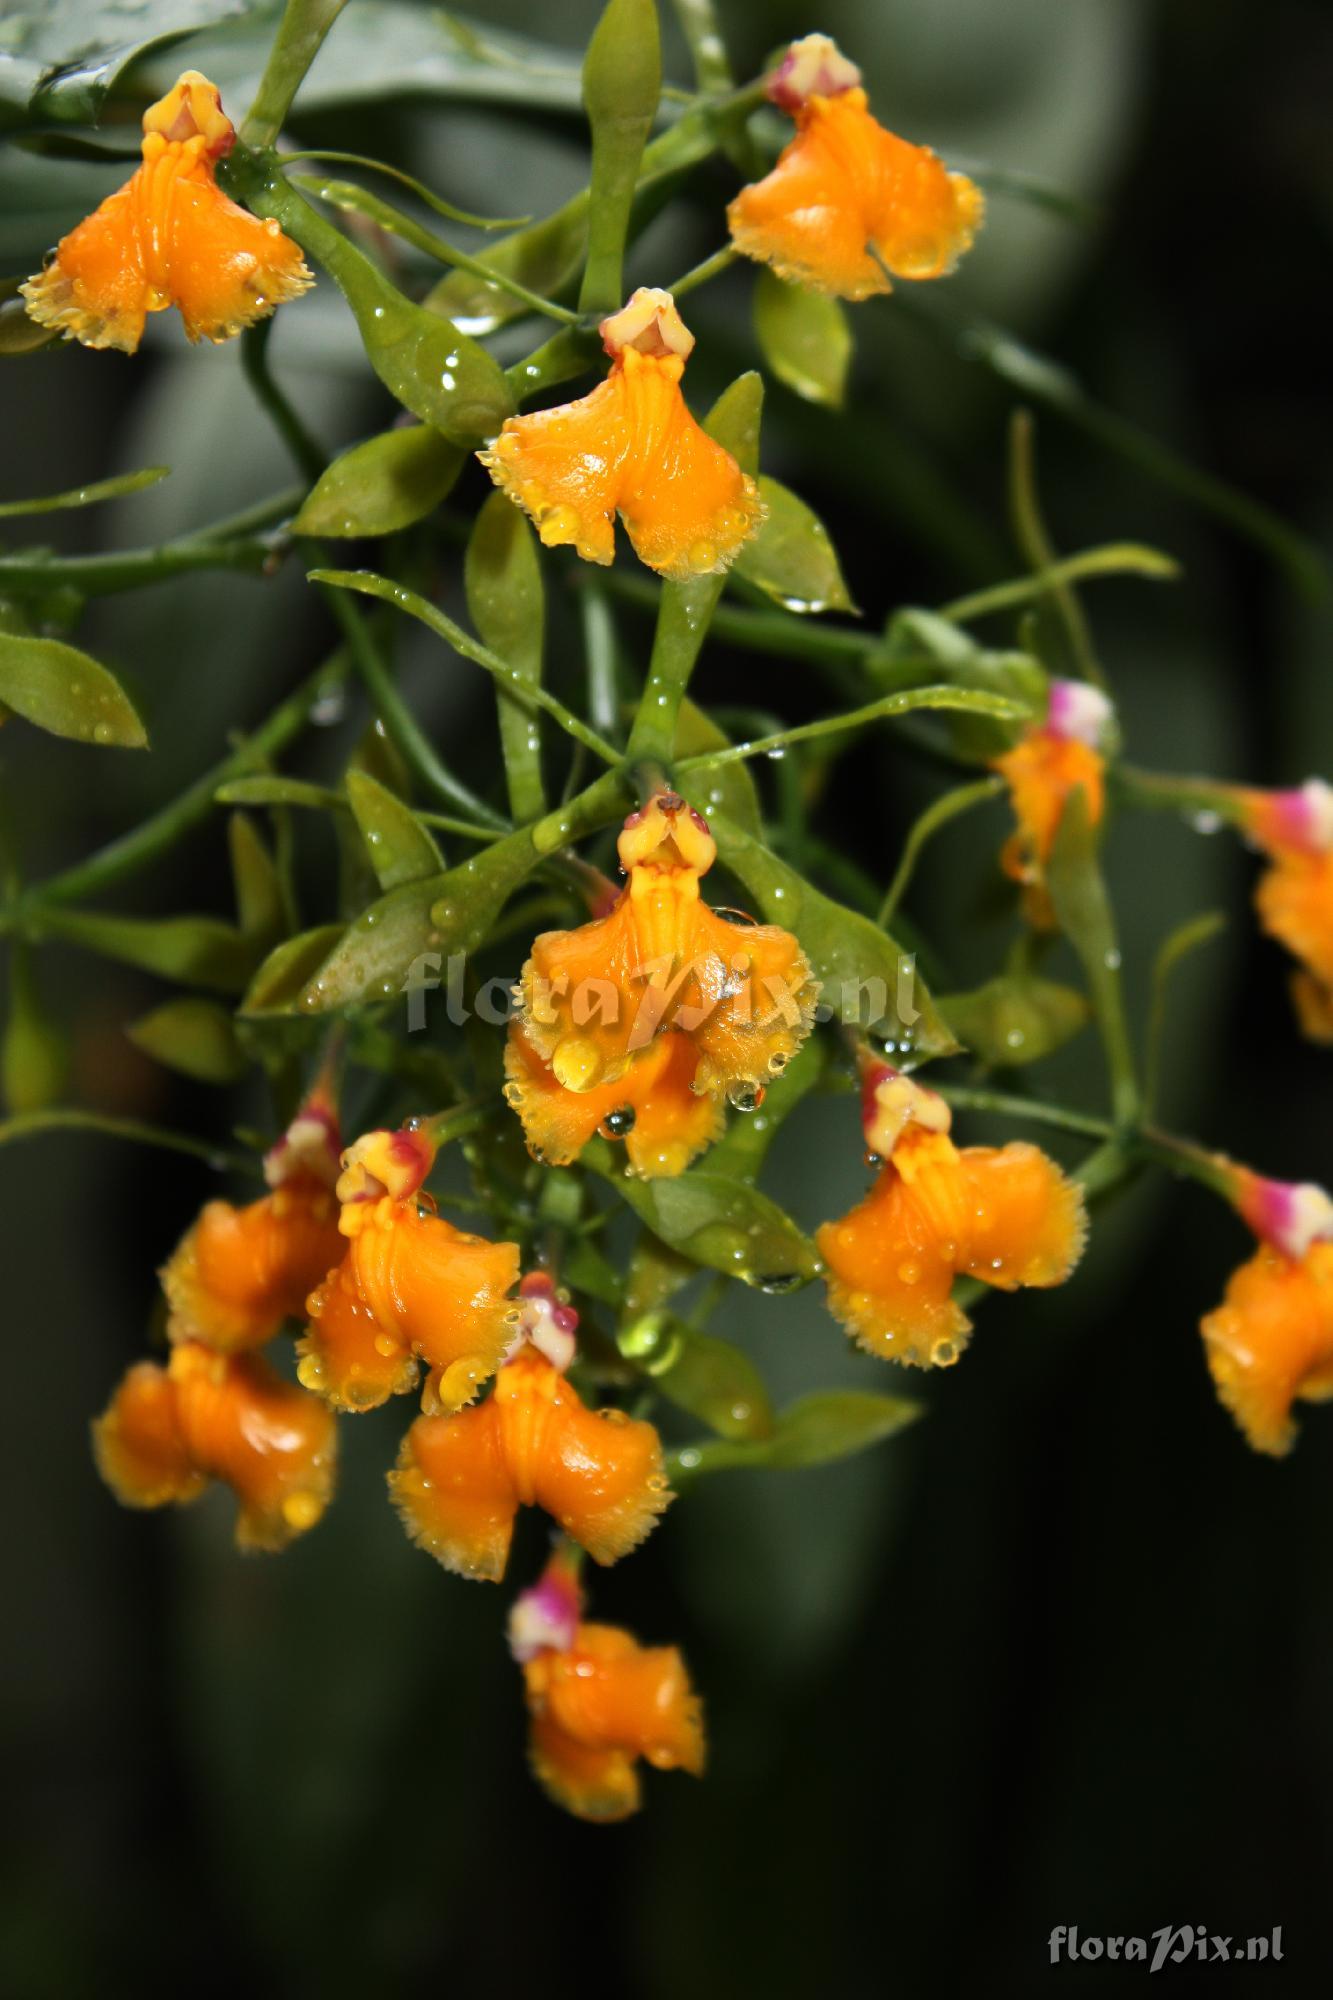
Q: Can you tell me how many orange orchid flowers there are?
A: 14